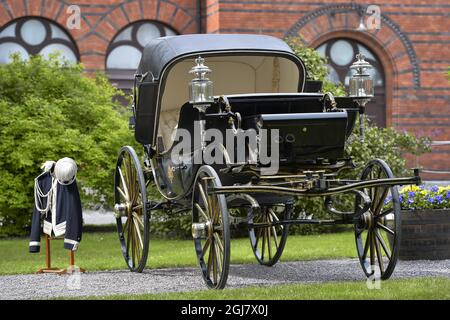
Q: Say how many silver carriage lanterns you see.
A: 2